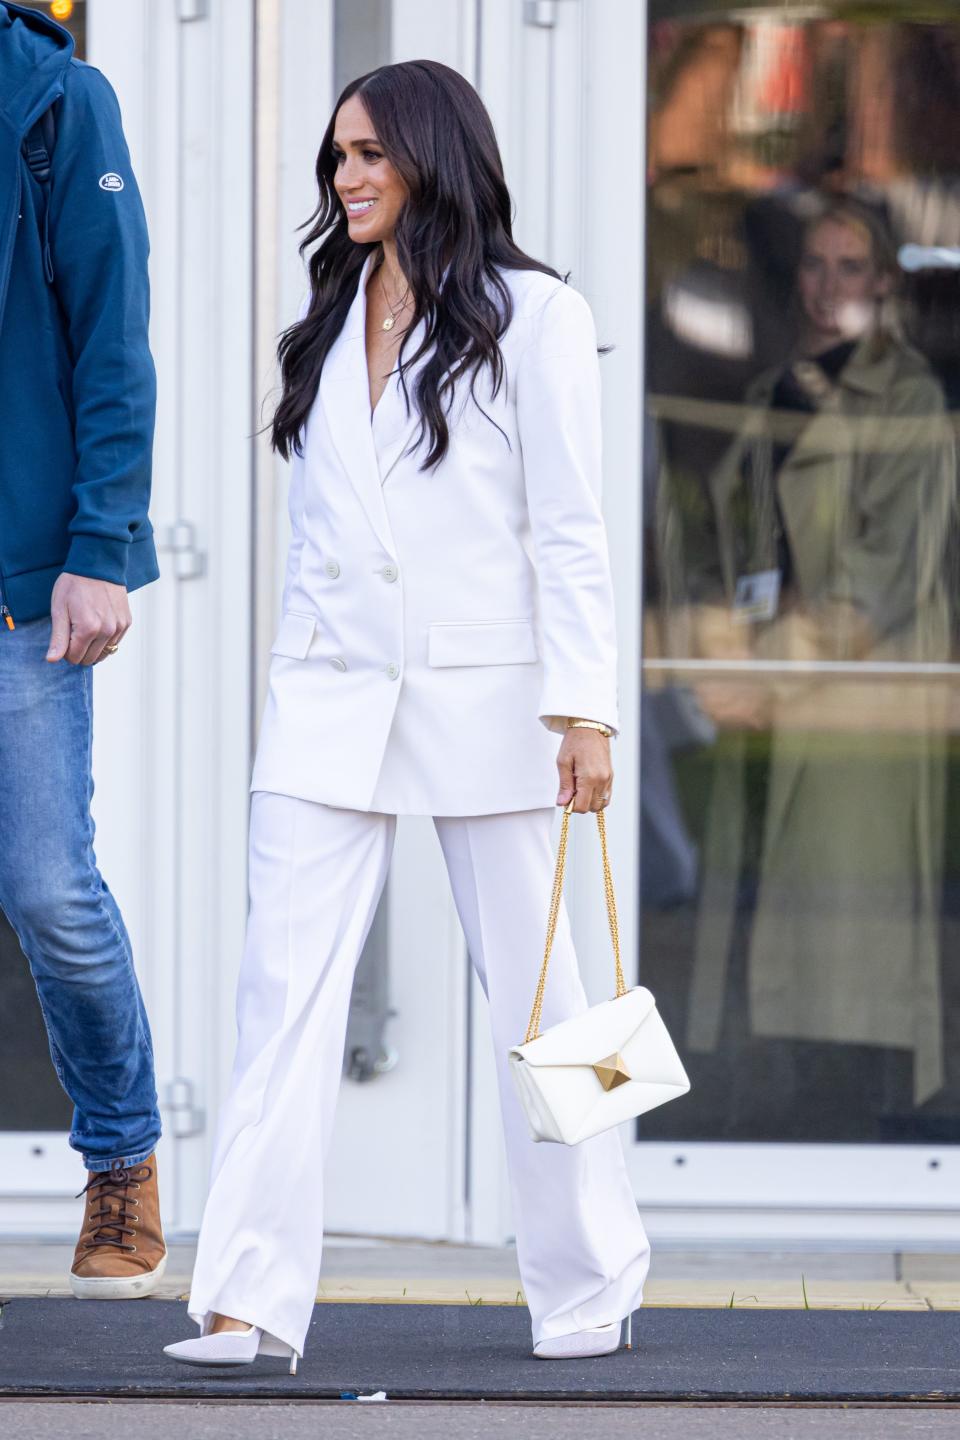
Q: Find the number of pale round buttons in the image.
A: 4